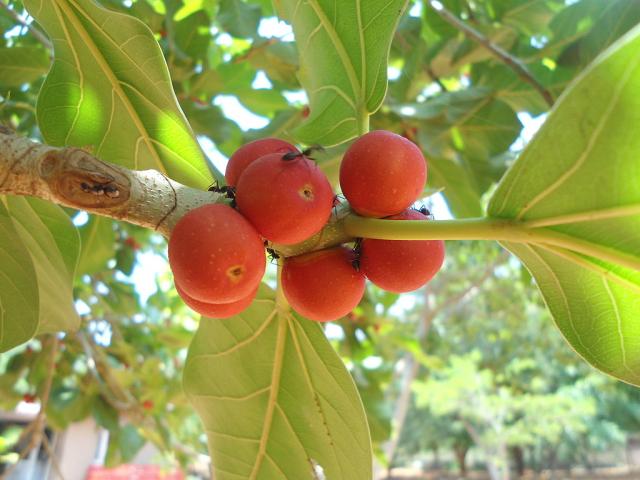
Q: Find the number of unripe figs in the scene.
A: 0